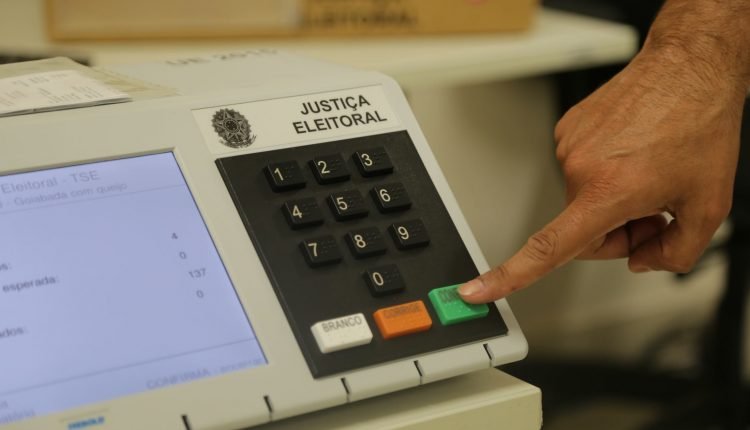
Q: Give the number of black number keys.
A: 10